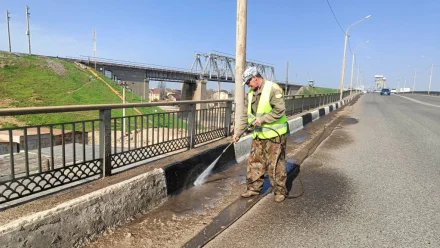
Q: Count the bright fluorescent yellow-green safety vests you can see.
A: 1